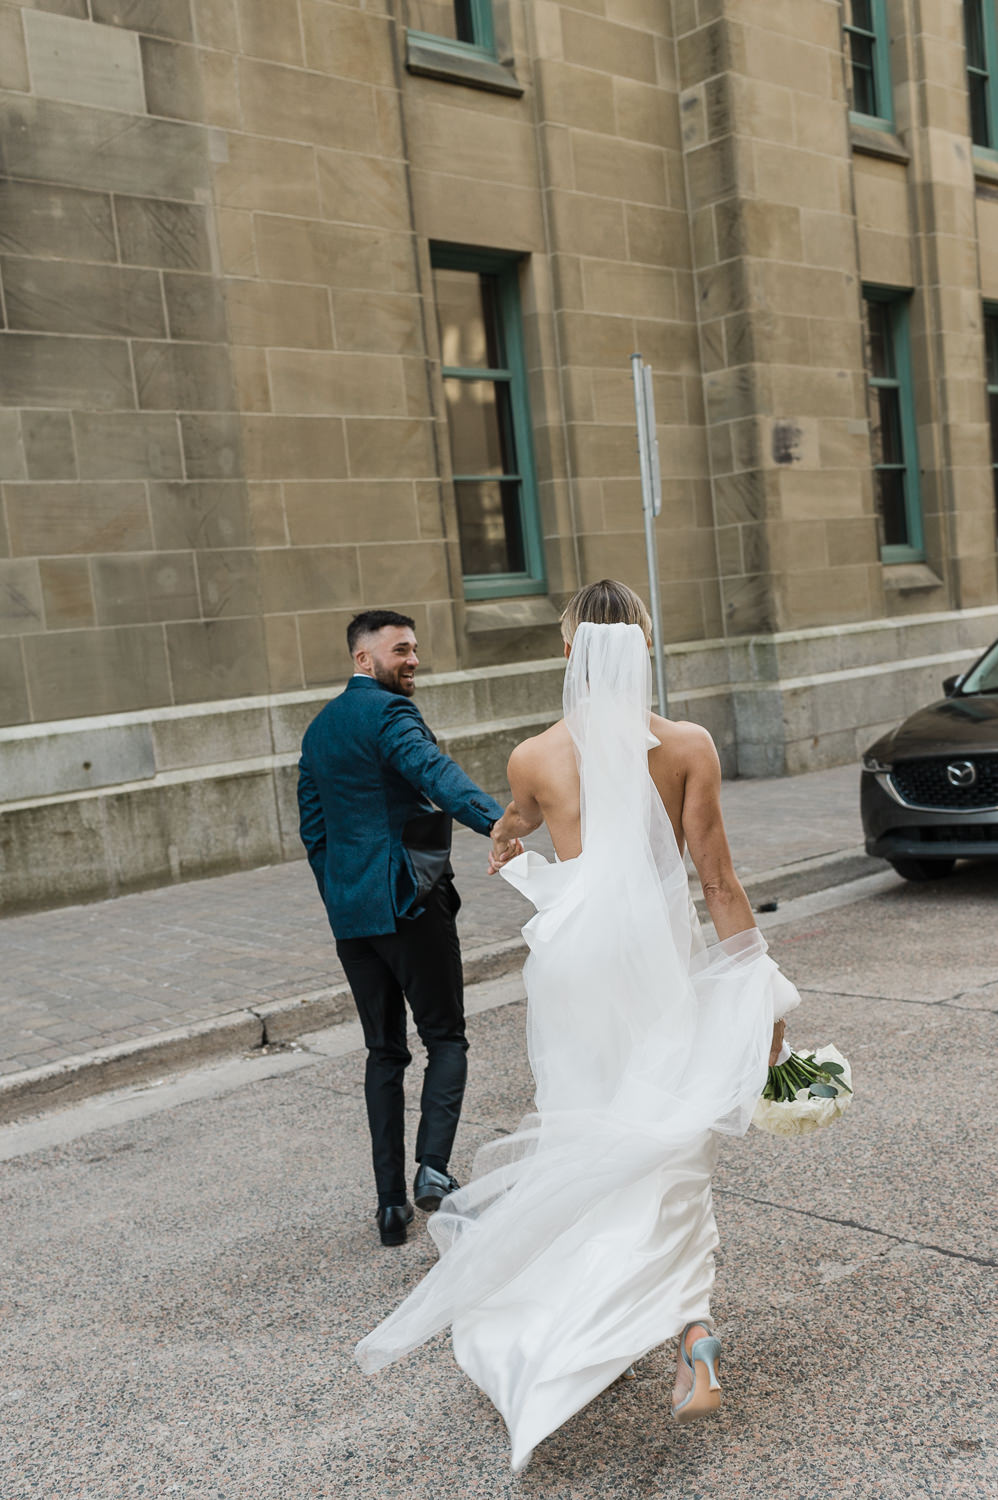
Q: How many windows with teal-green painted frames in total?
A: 6